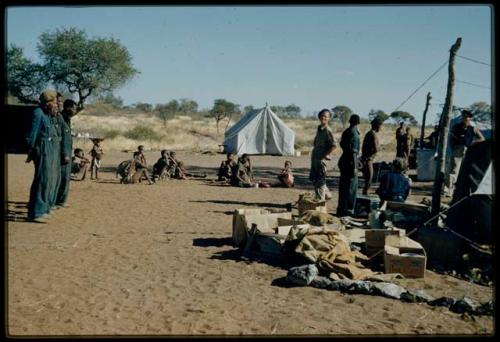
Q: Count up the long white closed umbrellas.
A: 0